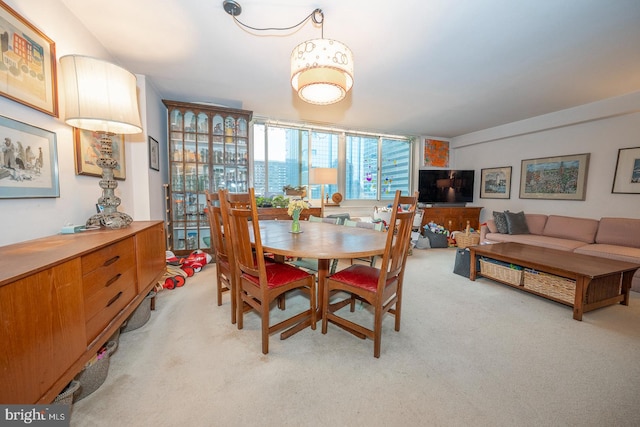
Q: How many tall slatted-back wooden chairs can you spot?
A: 3